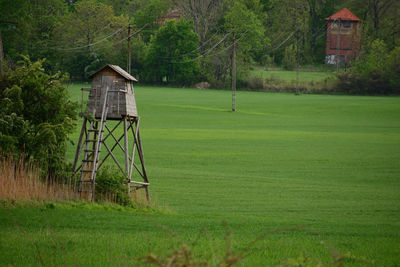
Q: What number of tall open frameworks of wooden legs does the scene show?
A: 1